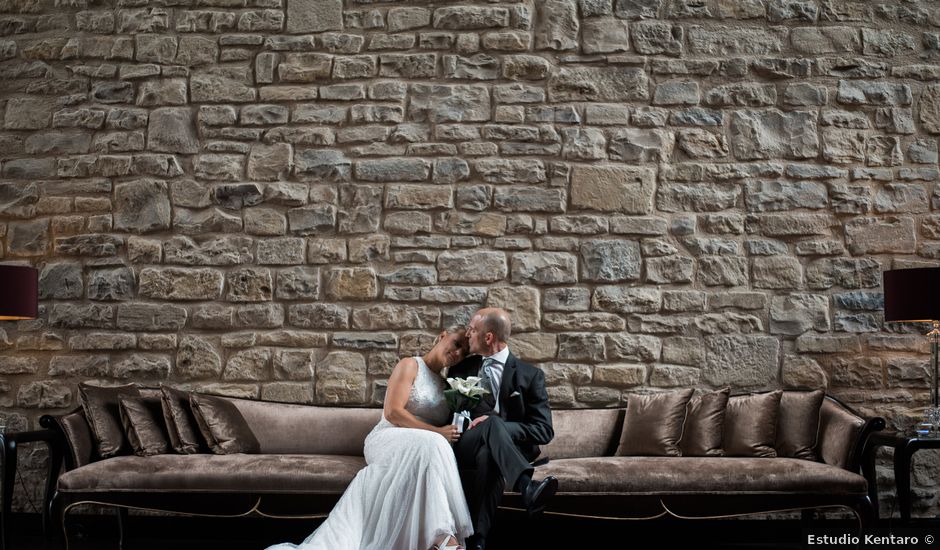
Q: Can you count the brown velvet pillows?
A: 8